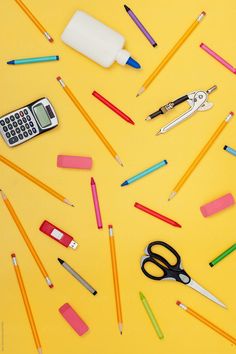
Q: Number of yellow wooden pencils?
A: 9